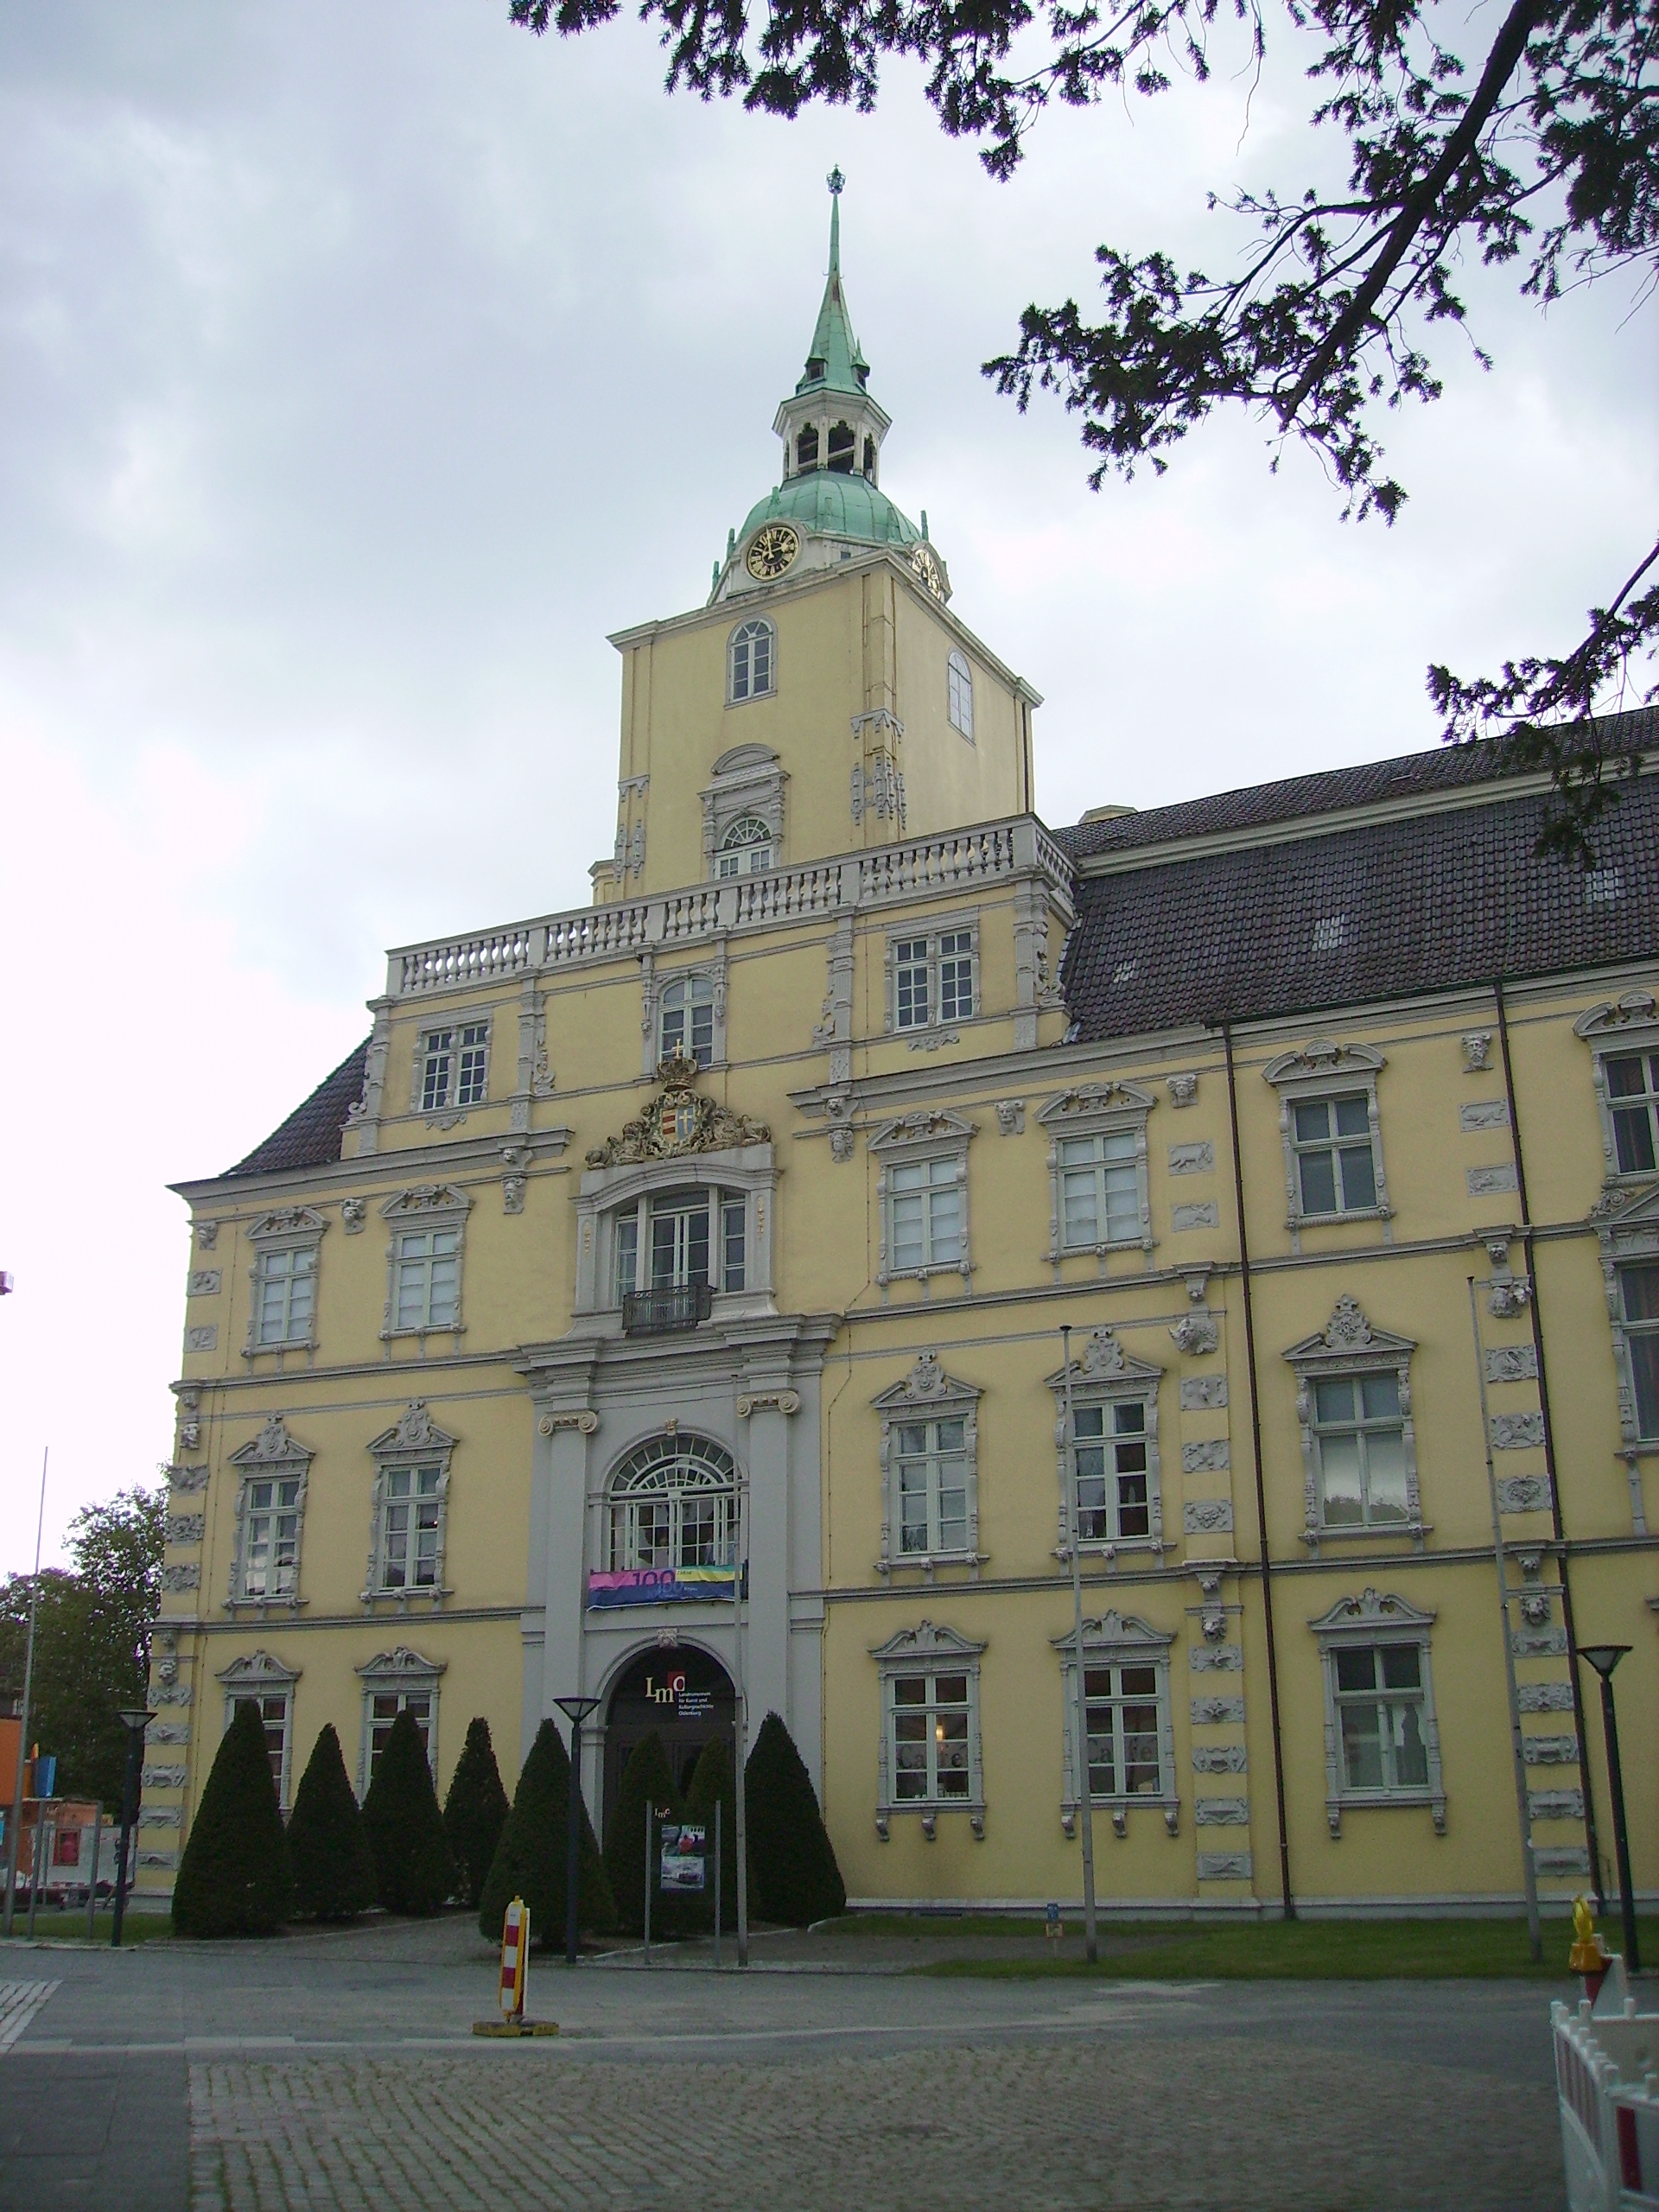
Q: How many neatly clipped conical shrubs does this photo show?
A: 8